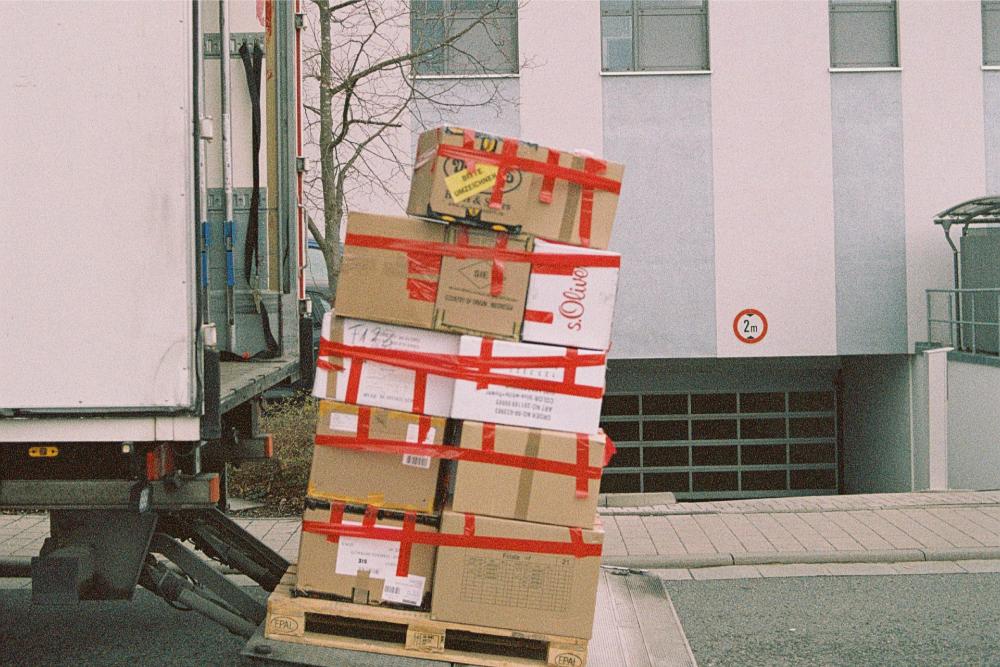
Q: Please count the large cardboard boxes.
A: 10